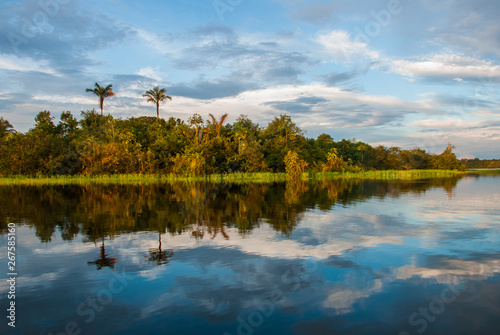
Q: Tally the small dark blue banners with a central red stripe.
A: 0